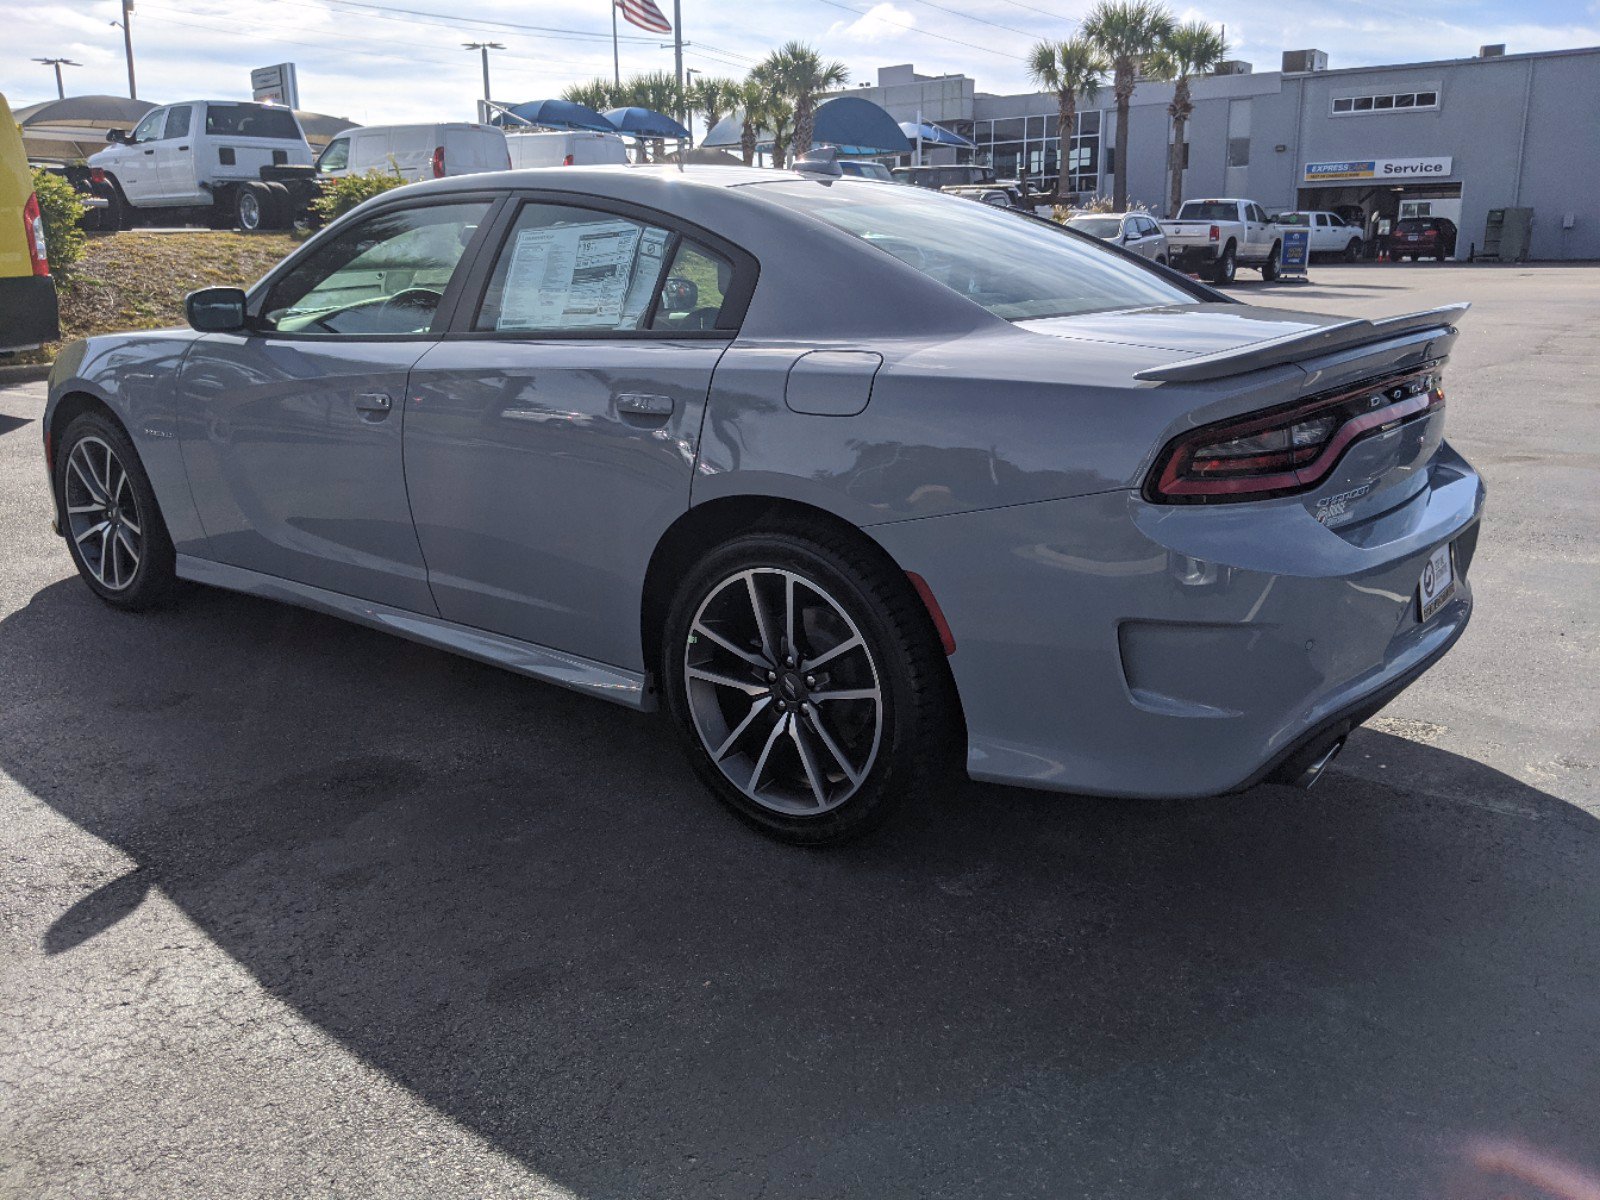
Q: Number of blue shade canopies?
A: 4